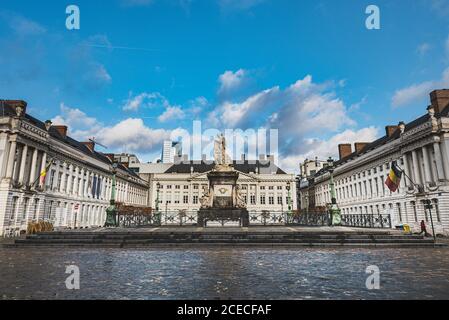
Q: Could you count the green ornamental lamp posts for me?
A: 4